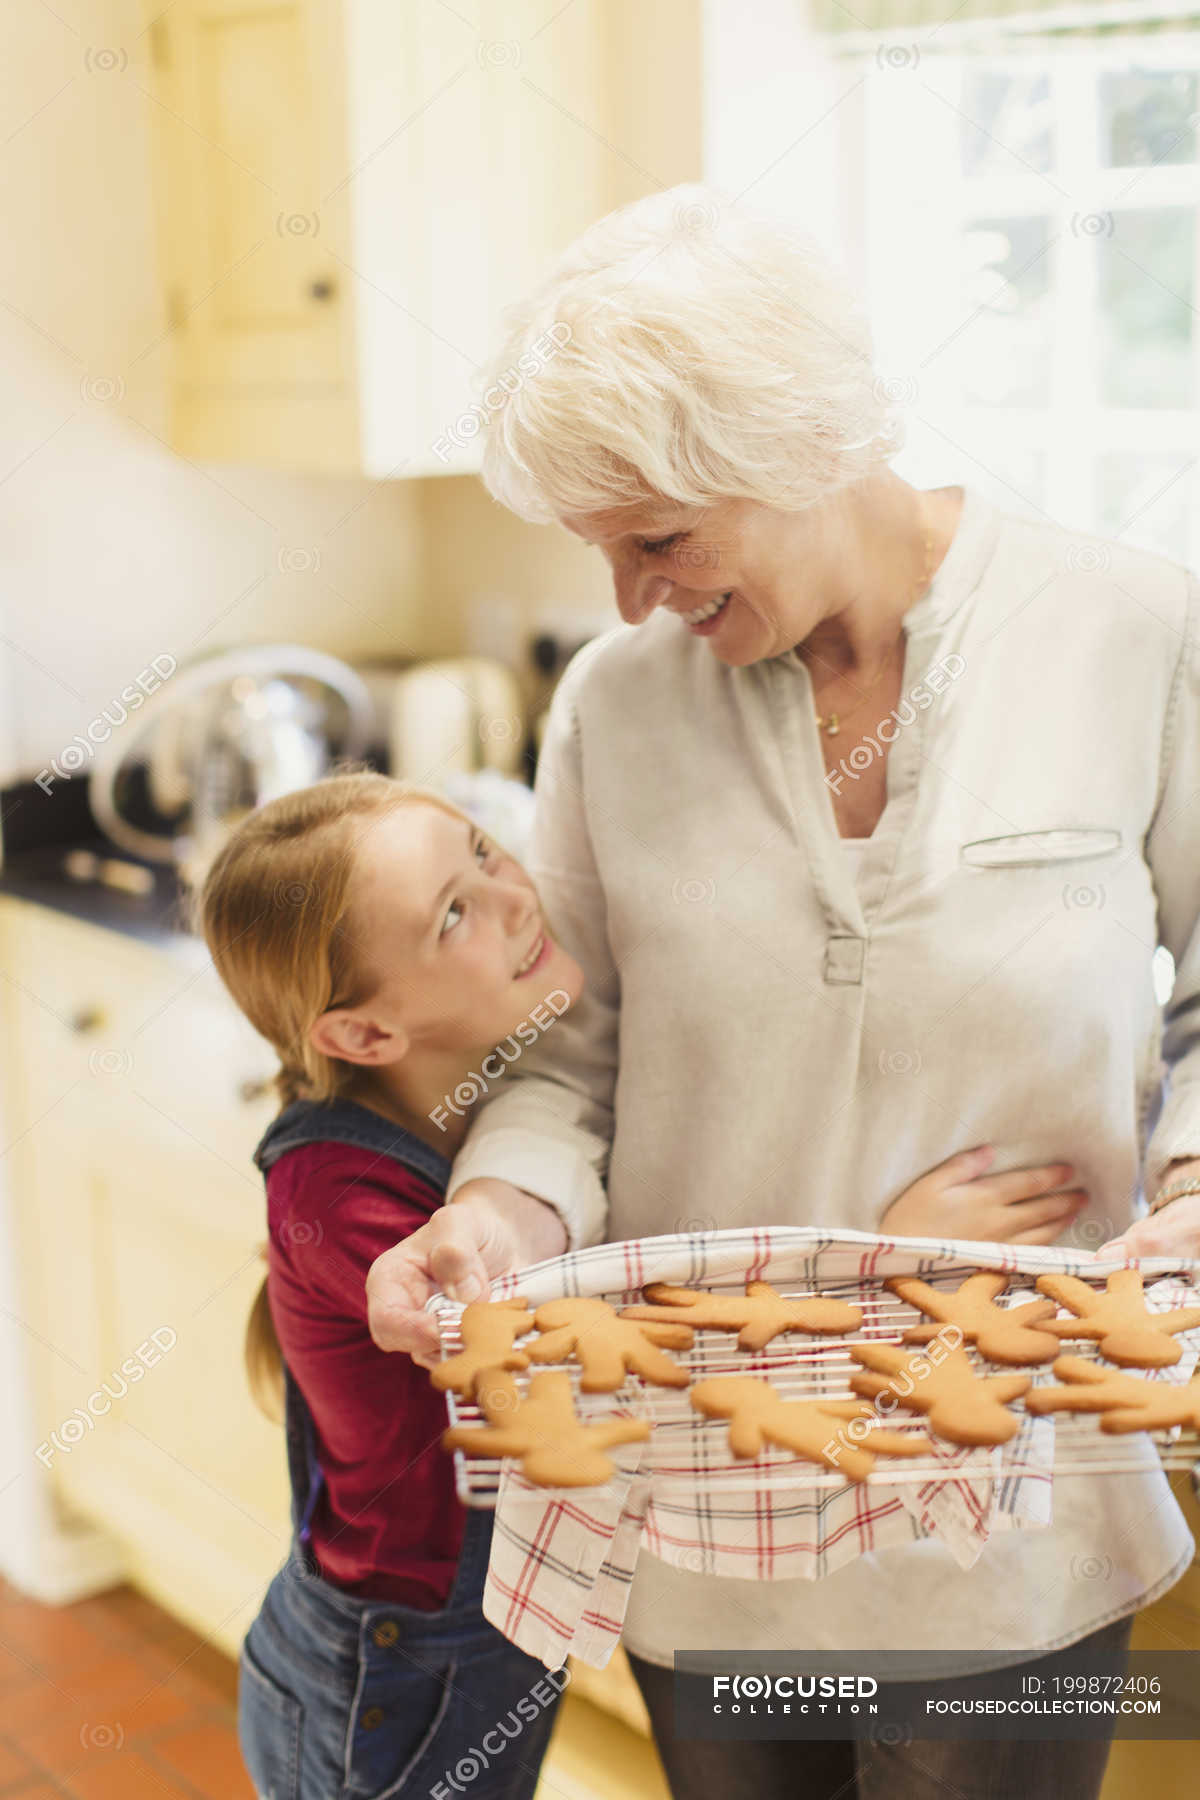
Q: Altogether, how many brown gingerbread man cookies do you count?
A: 9